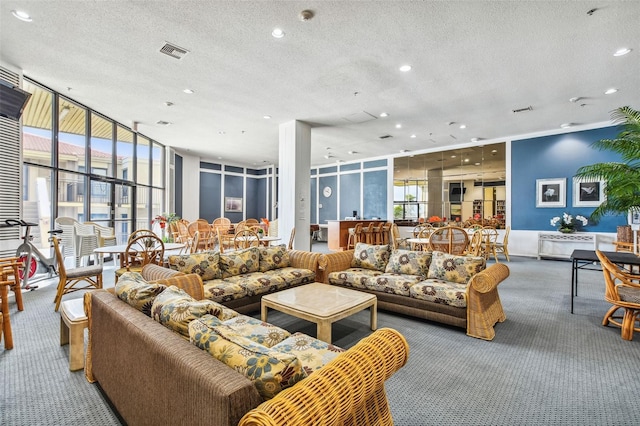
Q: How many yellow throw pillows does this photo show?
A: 9